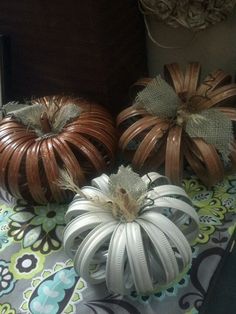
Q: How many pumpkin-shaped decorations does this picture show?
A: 3